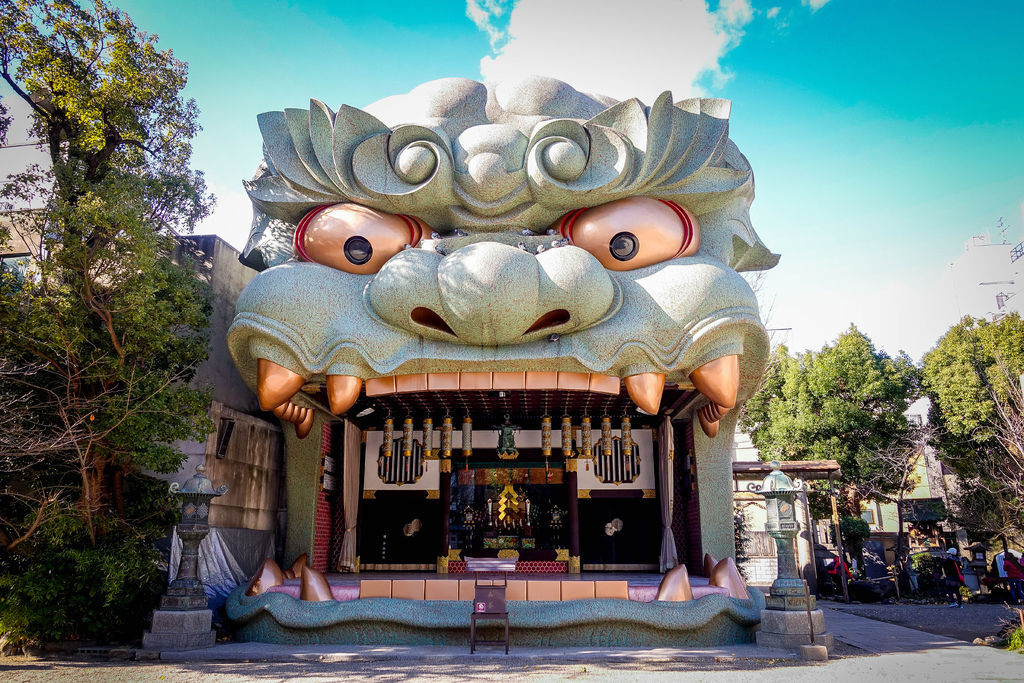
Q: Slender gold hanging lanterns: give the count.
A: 10